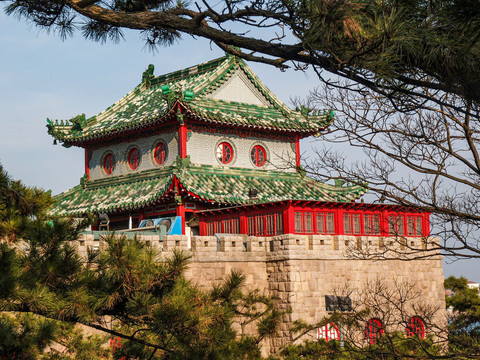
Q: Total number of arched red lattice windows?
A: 3